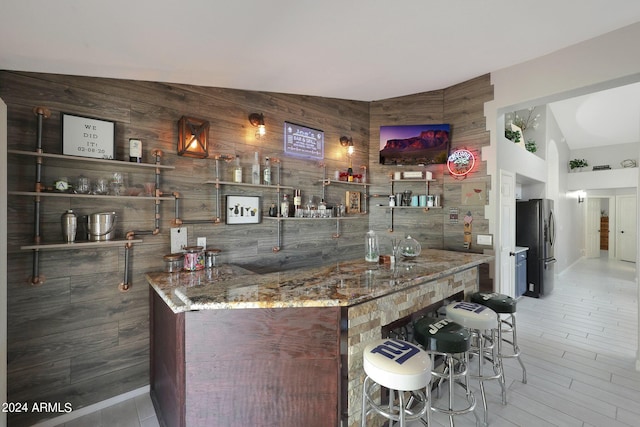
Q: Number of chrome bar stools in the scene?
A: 4